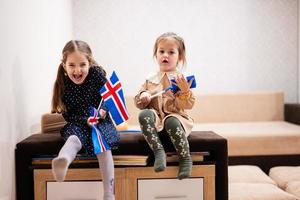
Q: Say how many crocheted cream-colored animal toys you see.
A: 0